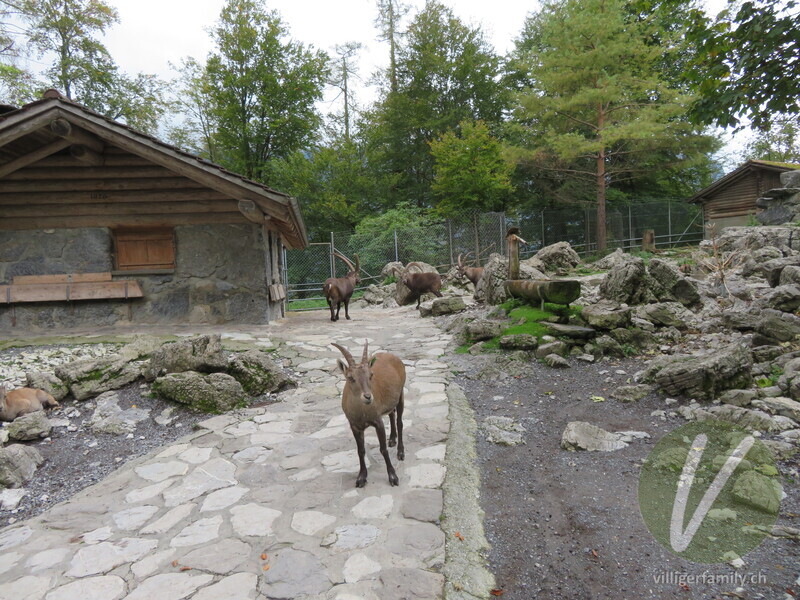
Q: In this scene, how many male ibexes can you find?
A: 3